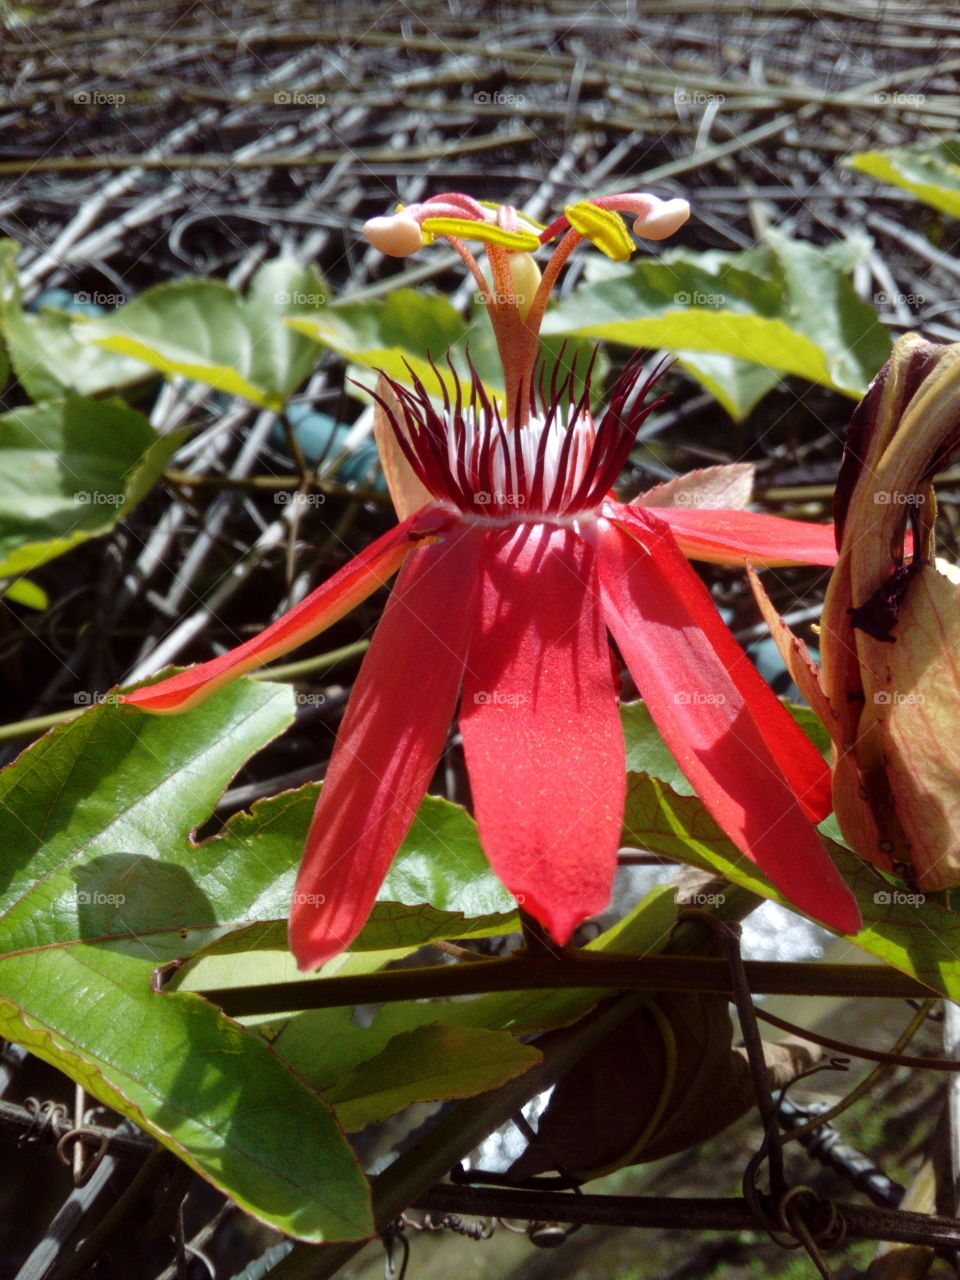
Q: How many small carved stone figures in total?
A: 0